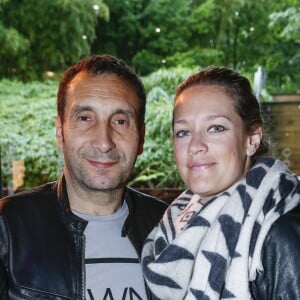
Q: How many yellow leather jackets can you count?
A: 0